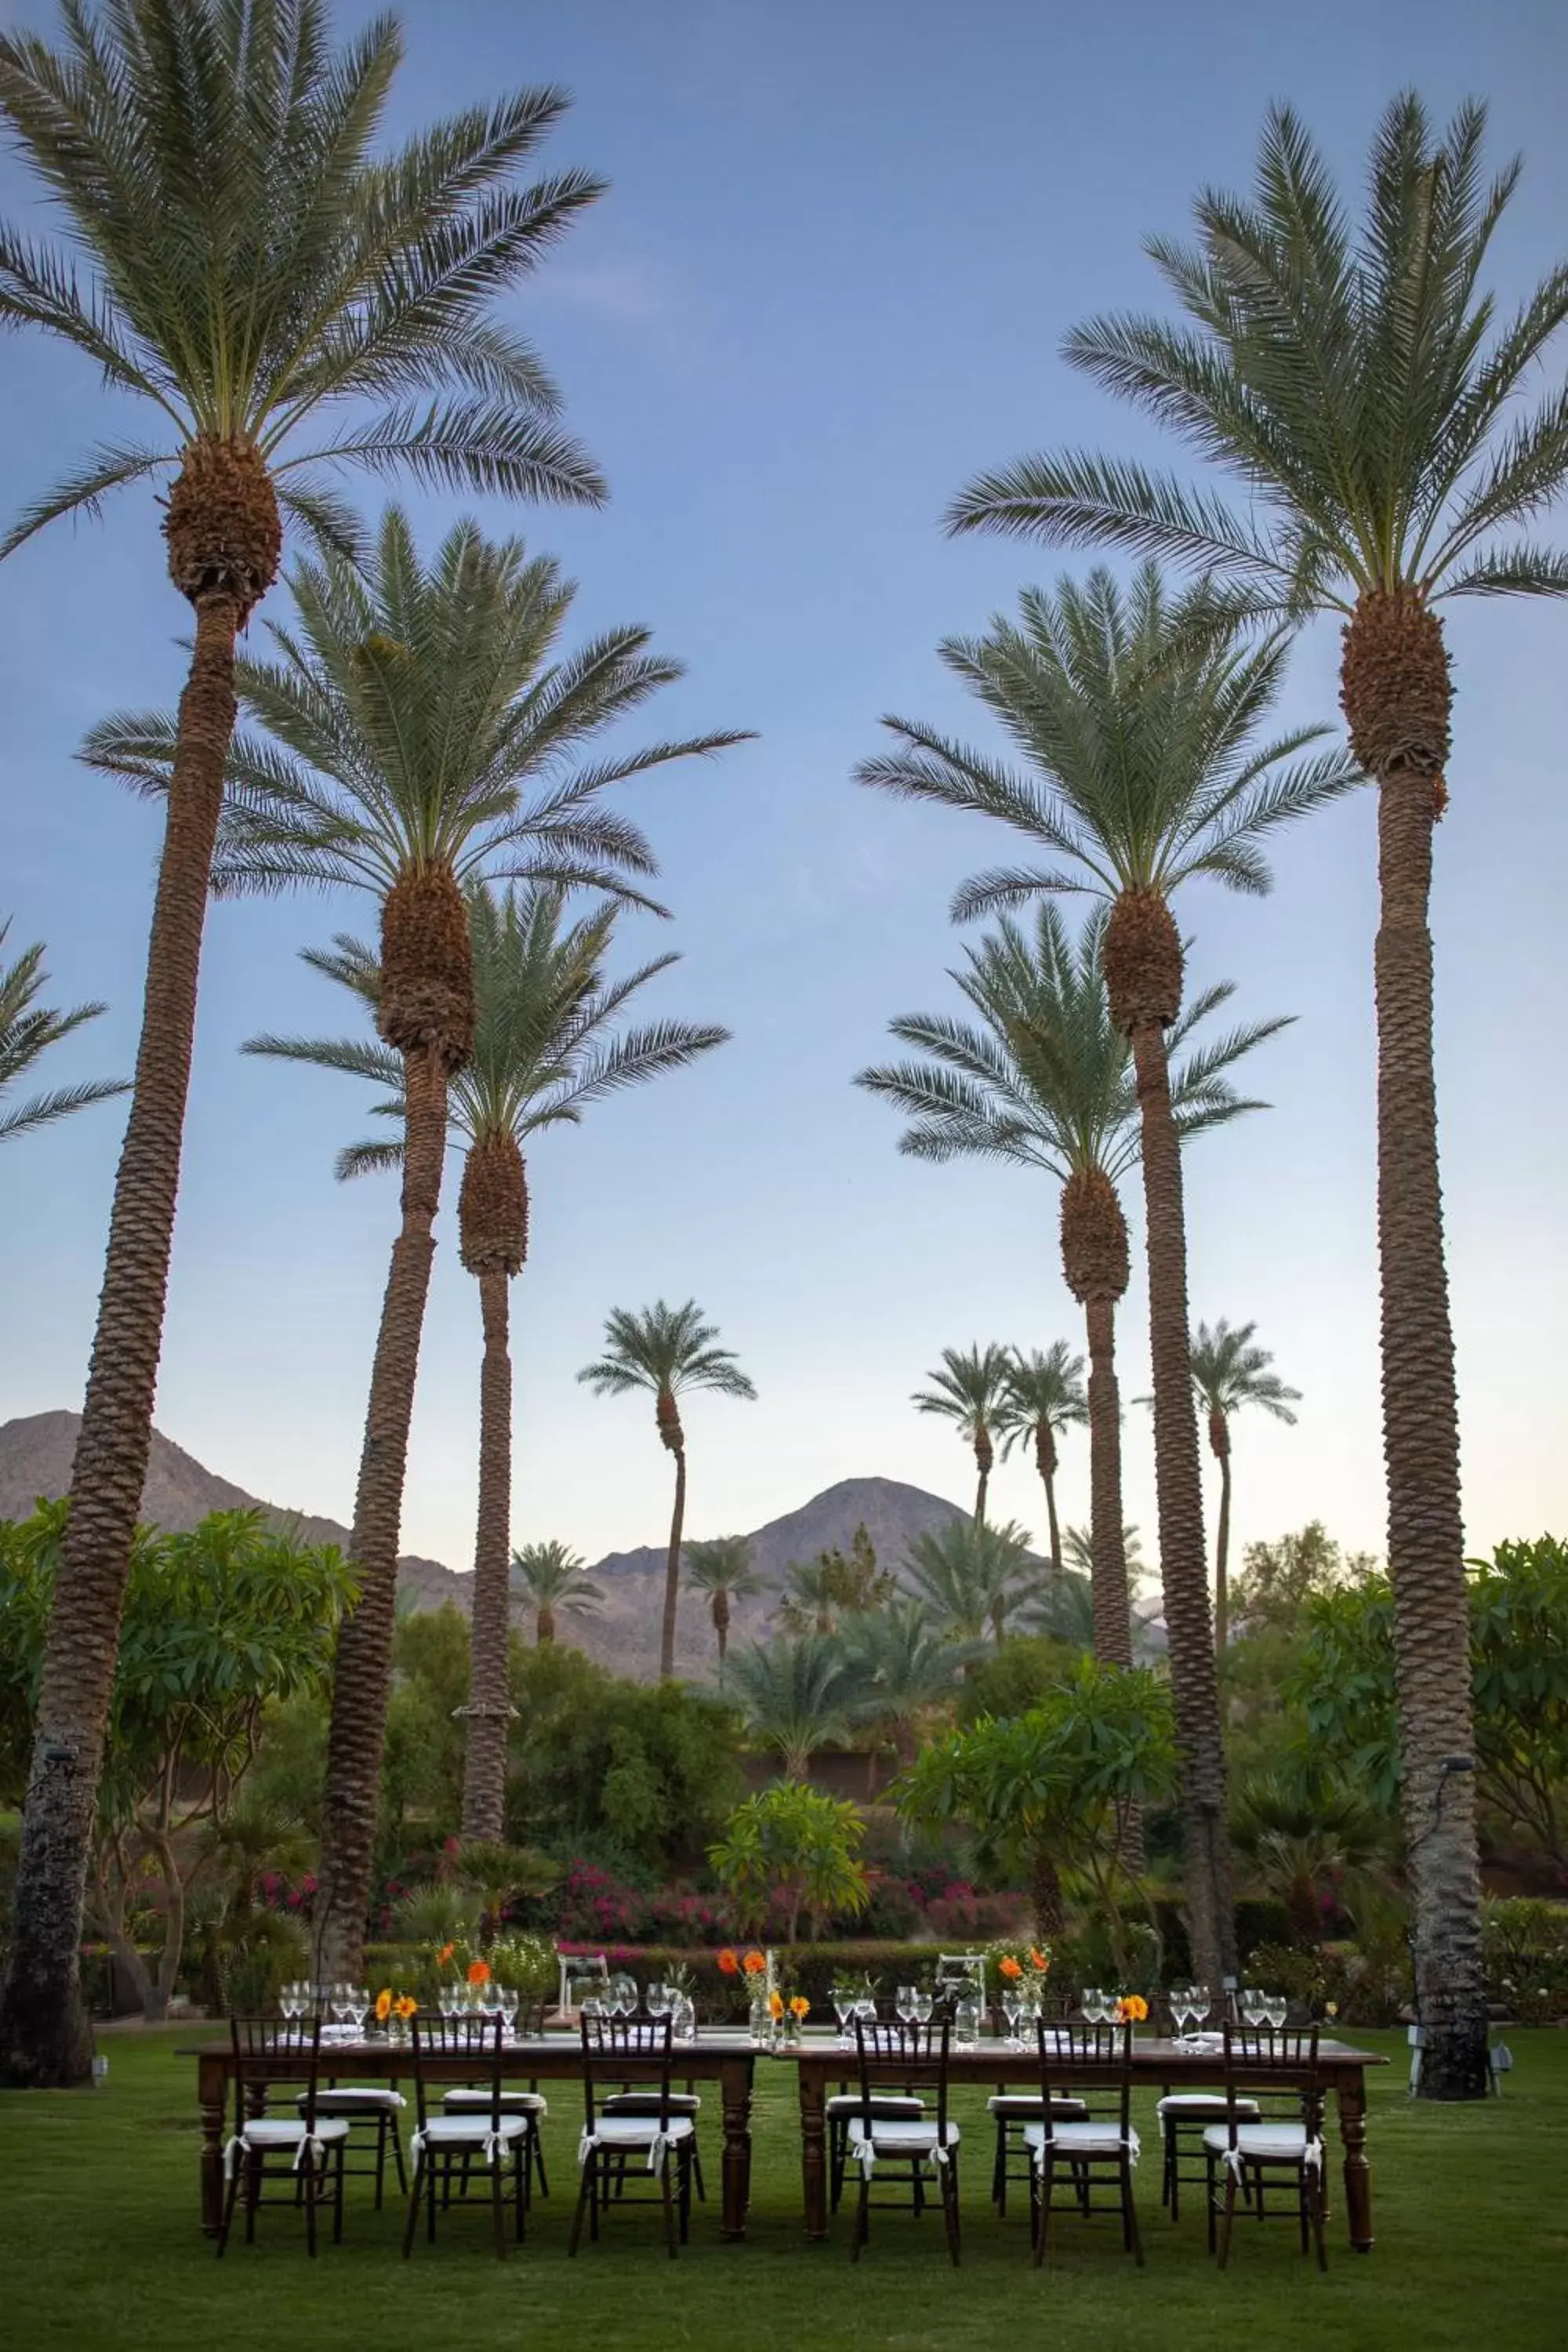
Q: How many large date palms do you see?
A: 6